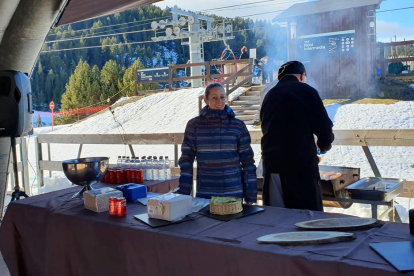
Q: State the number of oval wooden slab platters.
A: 2